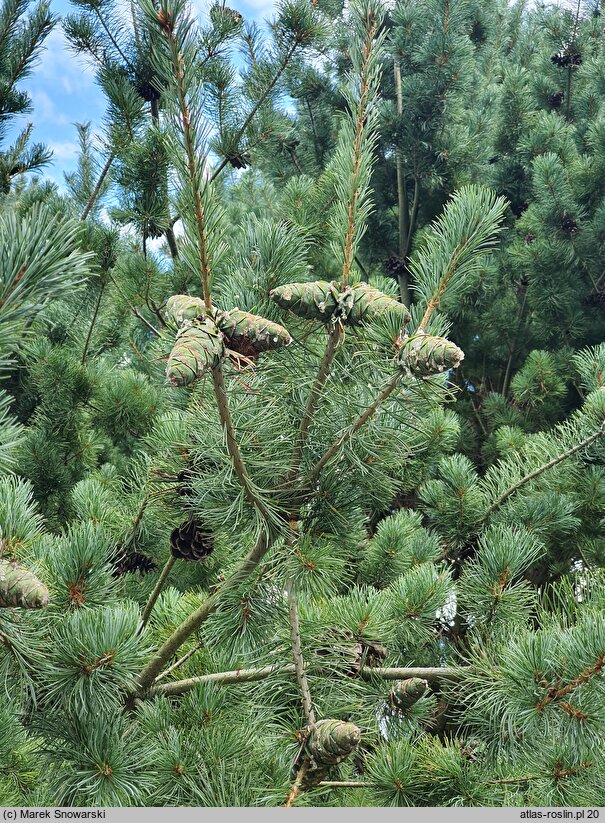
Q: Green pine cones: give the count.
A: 9